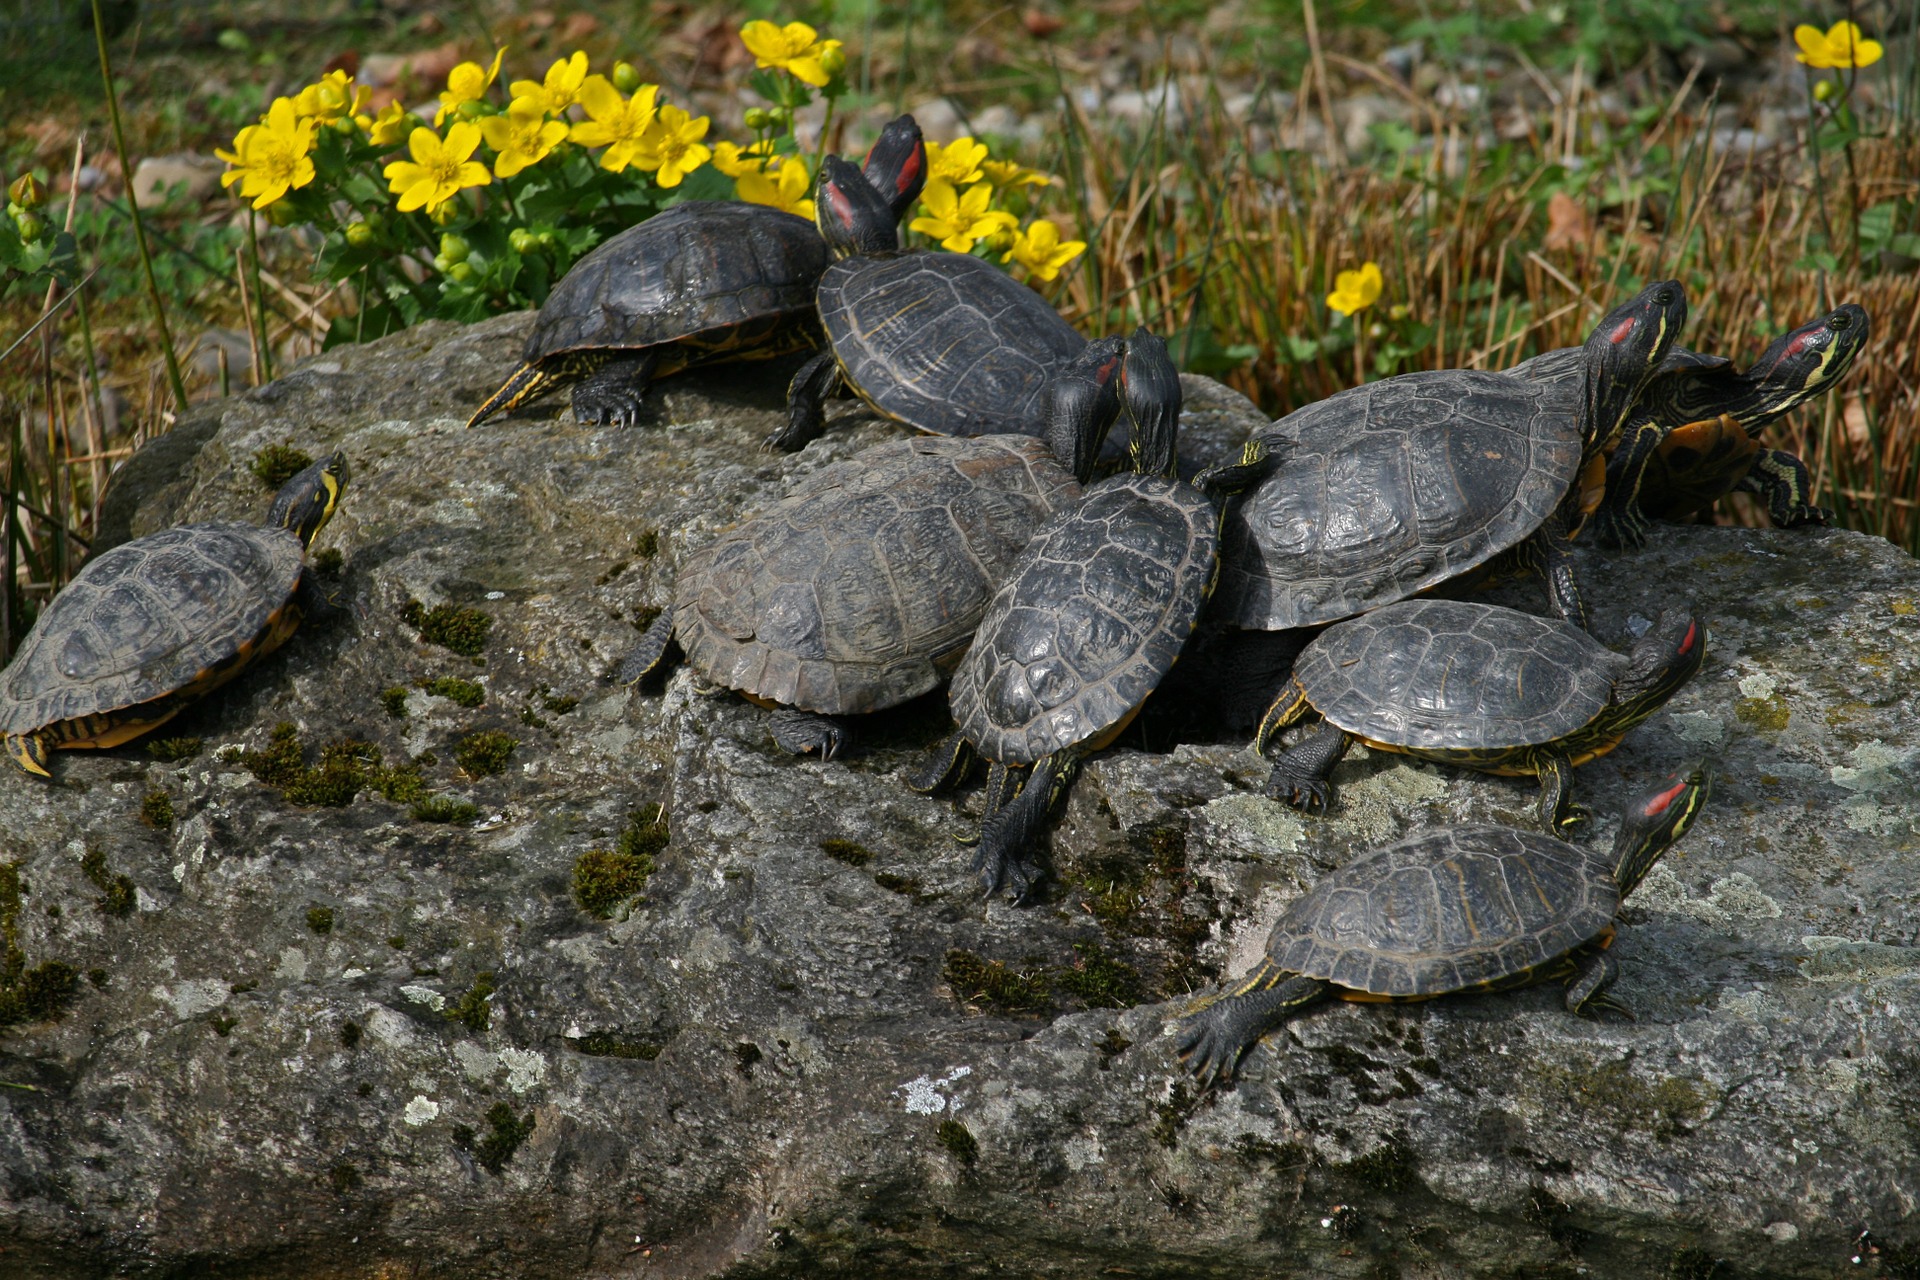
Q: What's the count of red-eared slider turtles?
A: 8